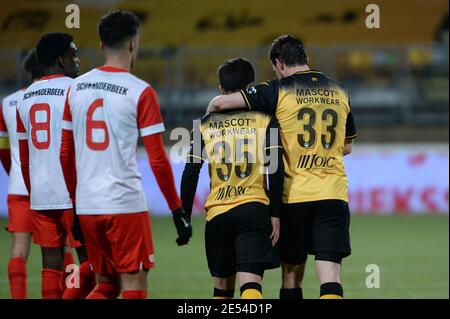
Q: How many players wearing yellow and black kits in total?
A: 2